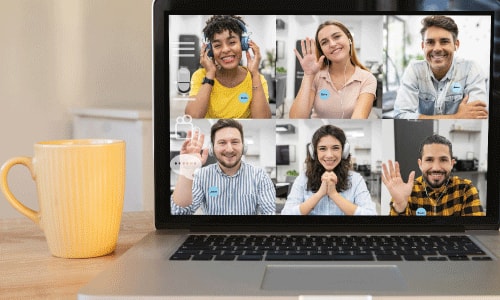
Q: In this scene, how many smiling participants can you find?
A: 6